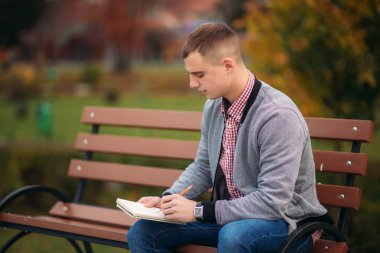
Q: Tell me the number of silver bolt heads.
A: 8